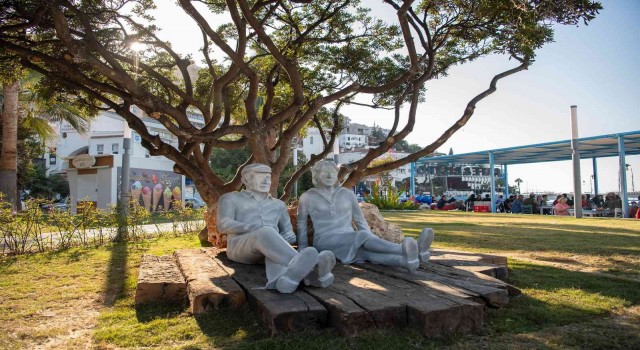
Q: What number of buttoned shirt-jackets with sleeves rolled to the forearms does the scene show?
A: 1